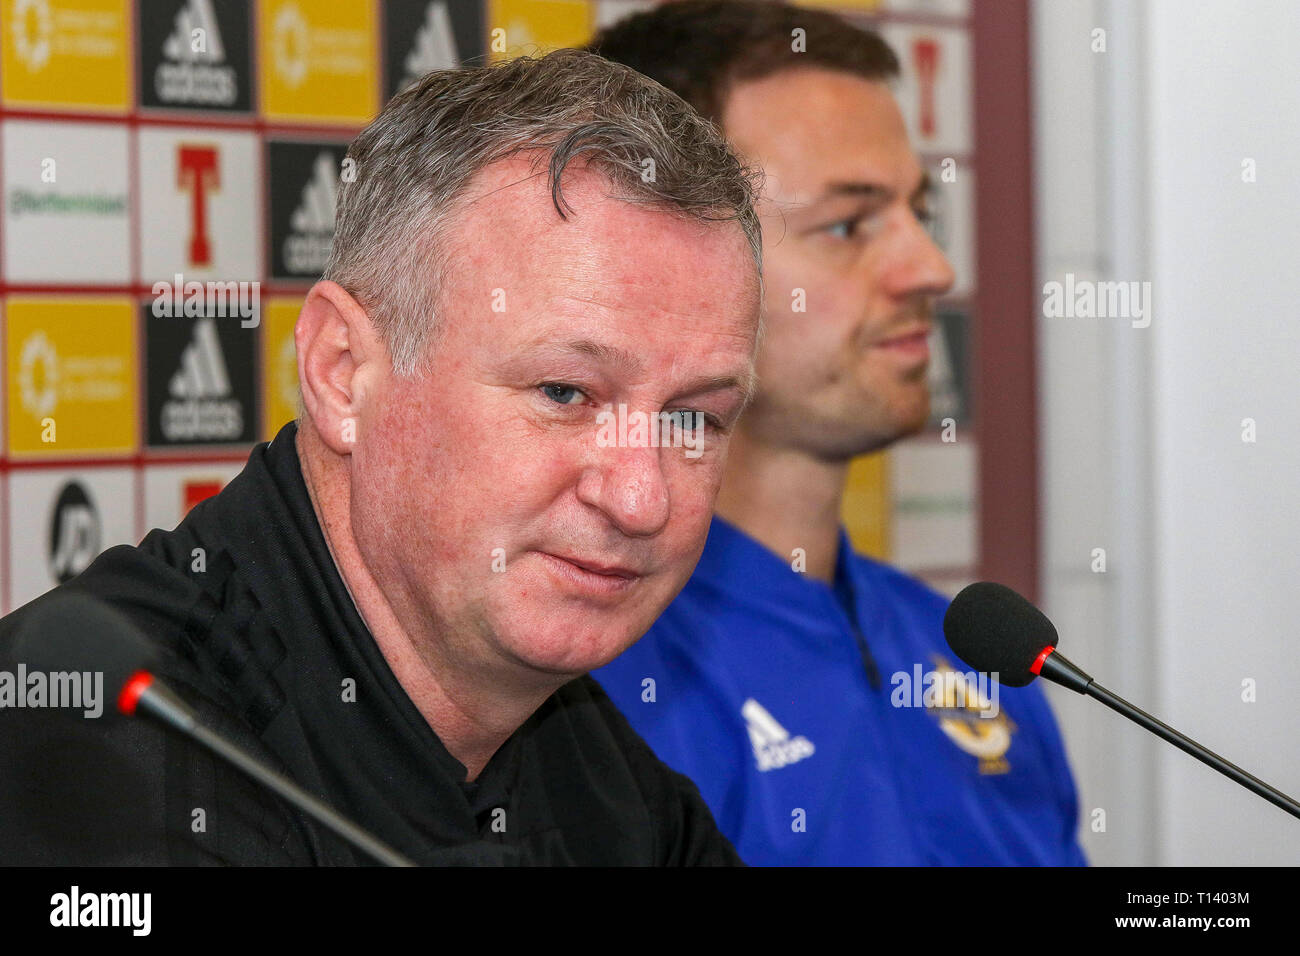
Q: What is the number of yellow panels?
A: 7